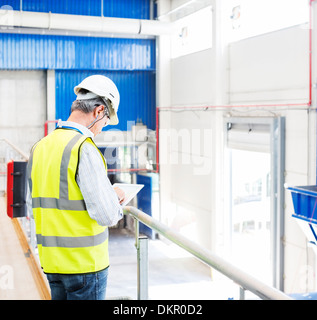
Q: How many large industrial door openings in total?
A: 1